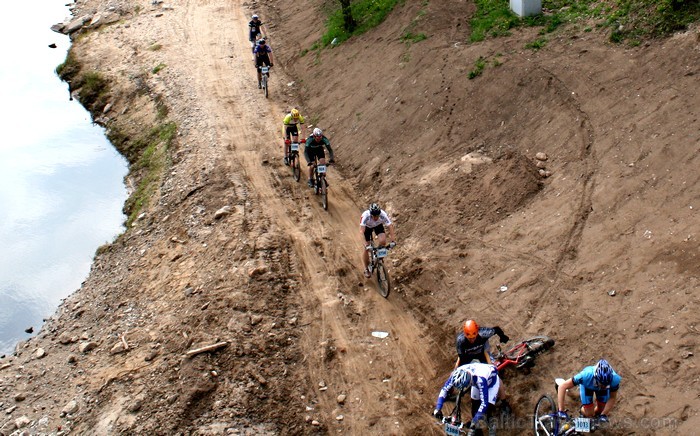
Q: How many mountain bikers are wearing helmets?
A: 8